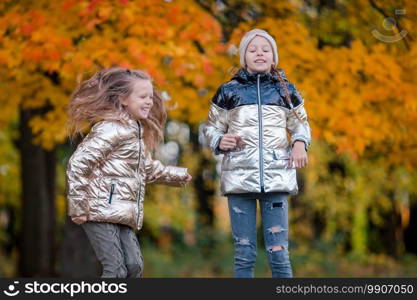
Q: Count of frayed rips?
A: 5